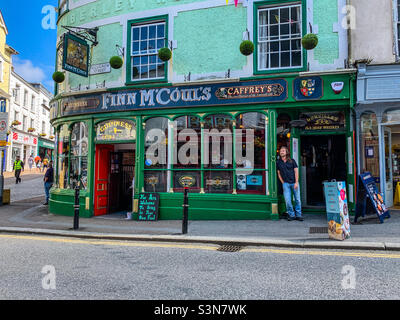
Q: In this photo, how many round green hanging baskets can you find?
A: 5